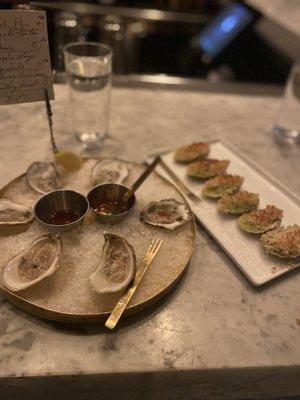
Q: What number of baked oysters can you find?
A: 6